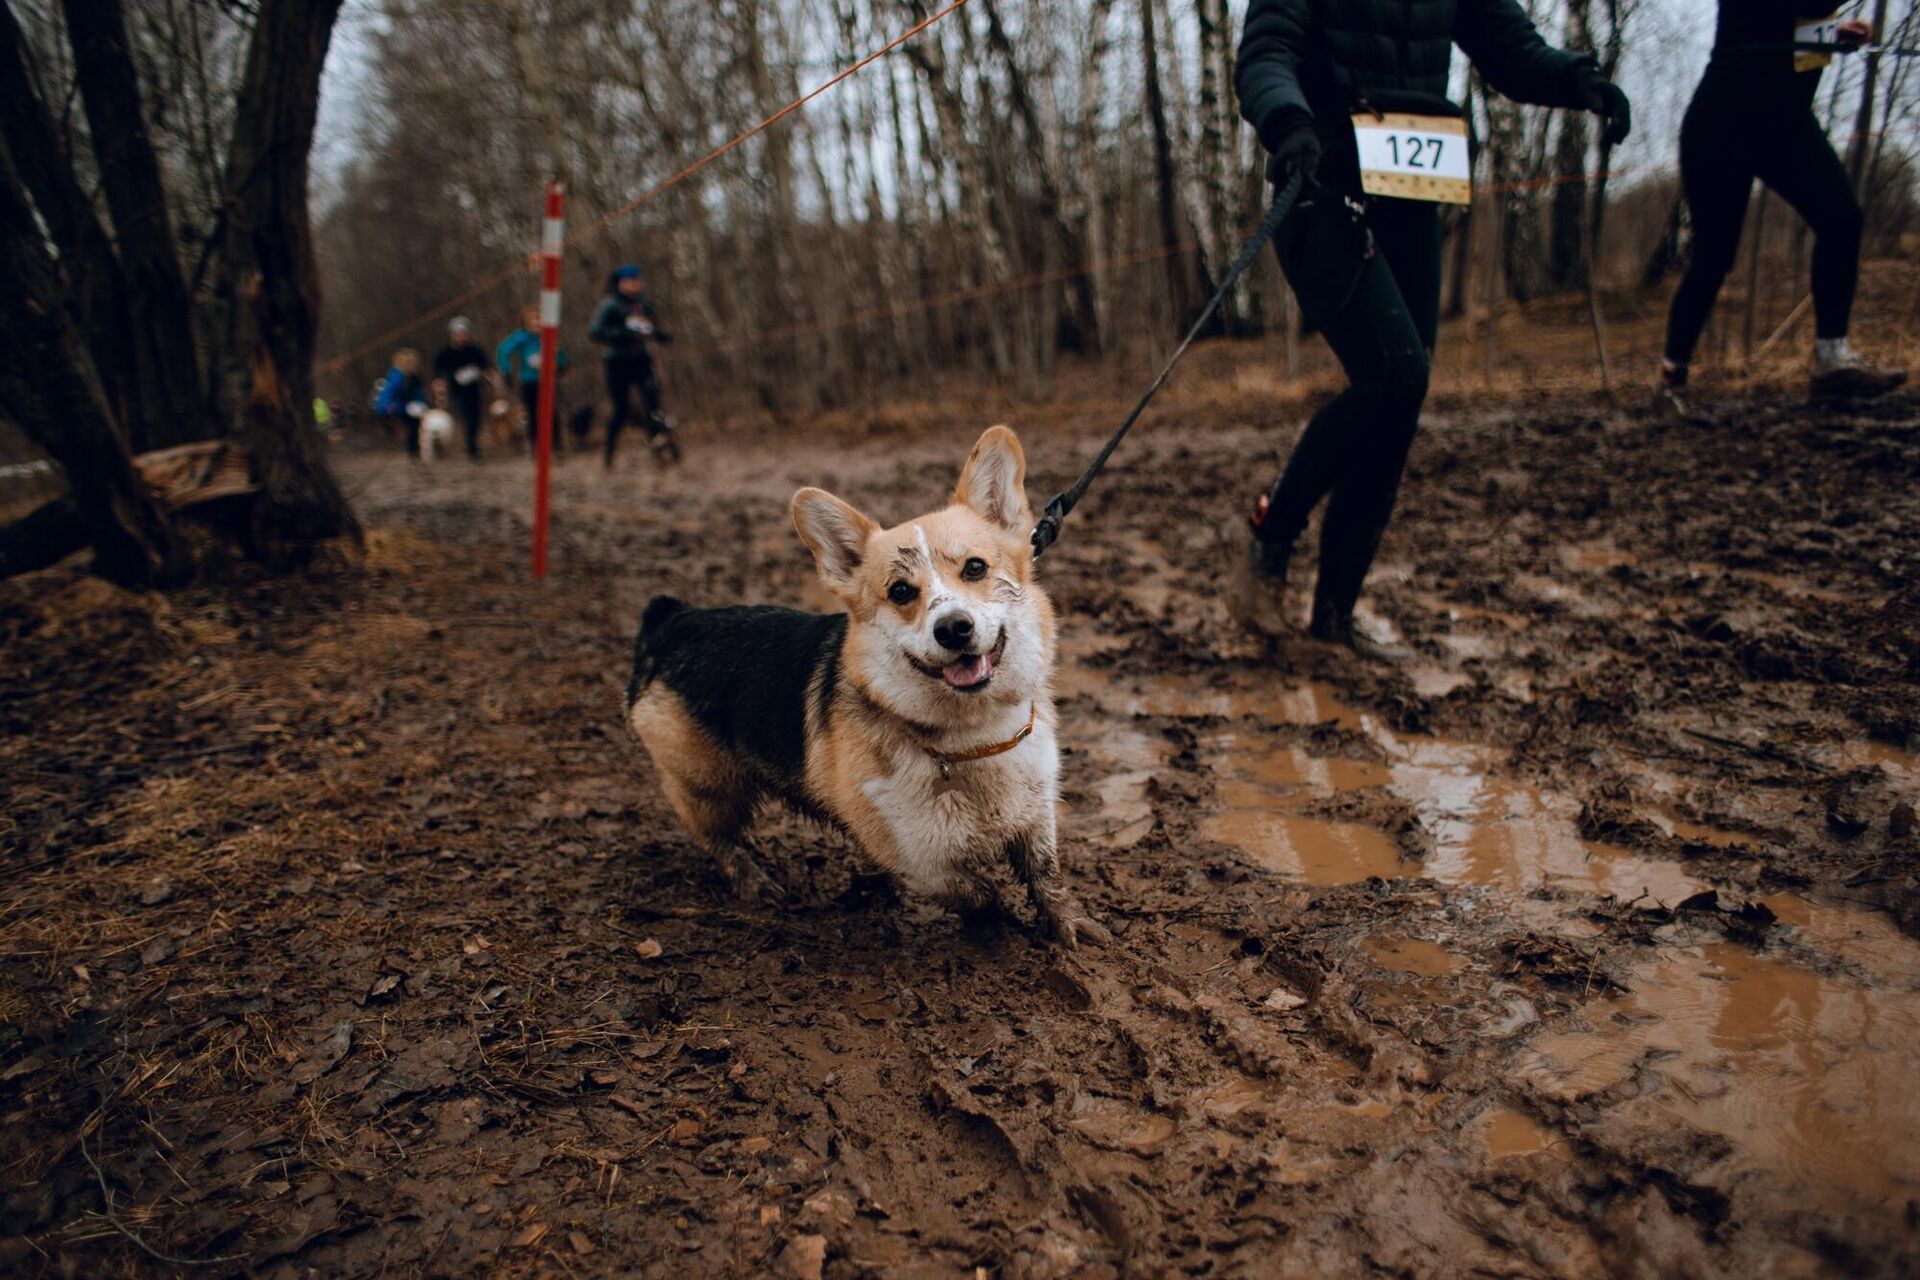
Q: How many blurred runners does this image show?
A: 4